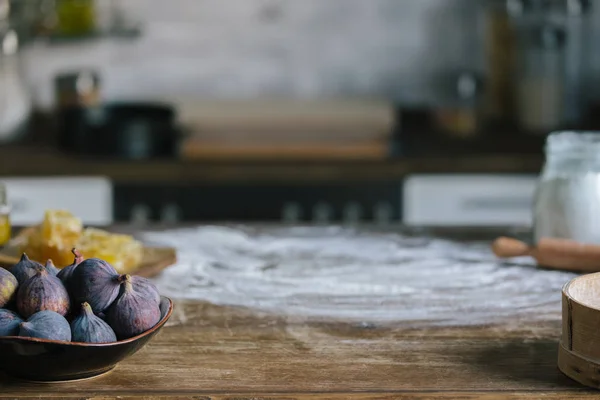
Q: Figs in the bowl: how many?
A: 11